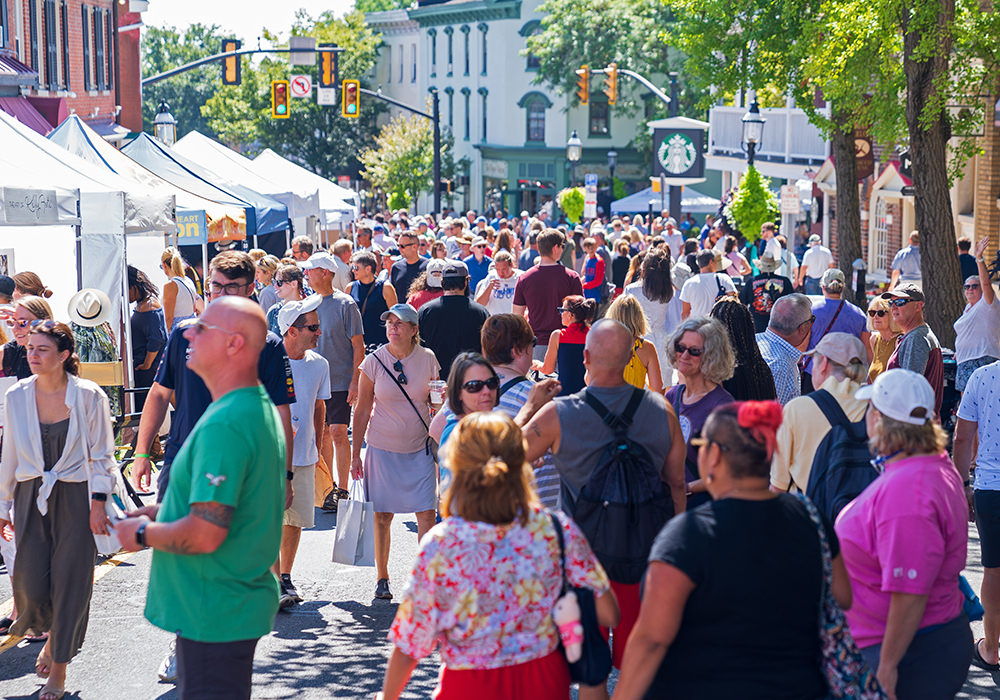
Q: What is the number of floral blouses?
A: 1